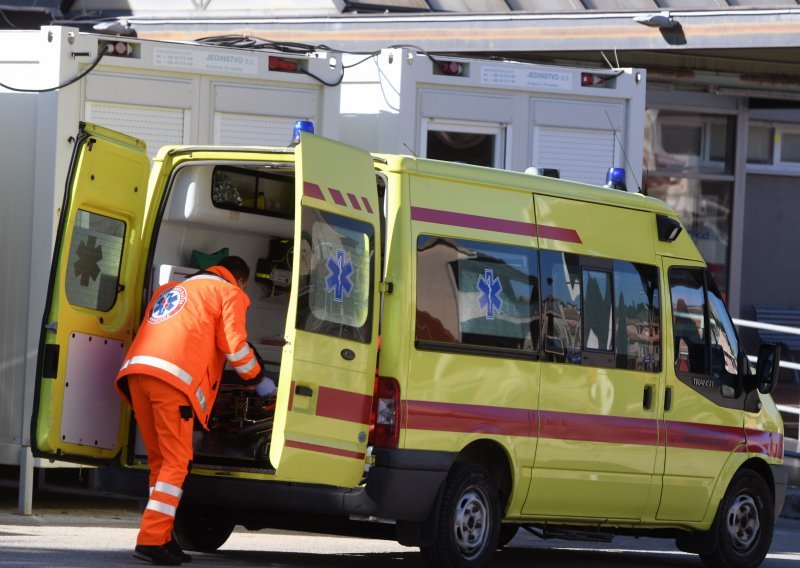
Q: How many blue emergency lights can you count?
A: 2